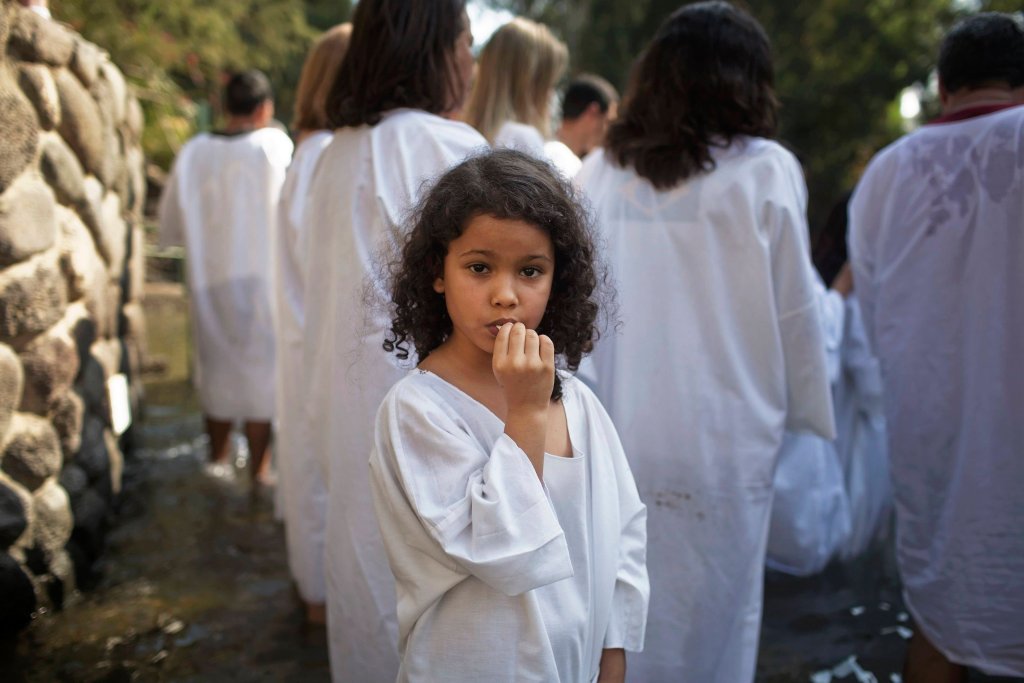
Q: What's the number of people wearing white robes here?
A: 8